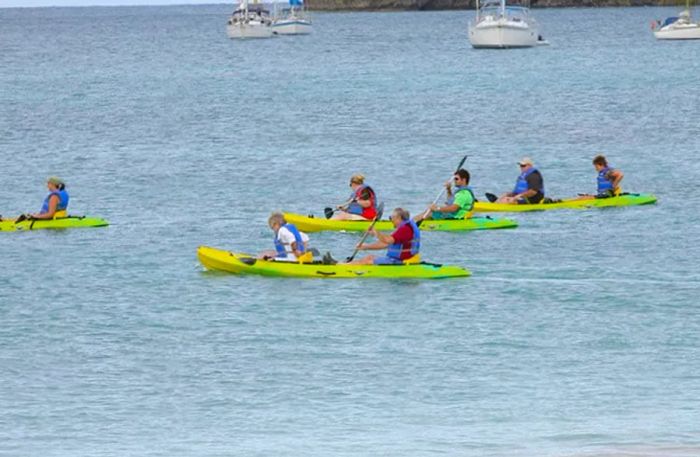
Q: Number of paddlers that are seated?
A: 7